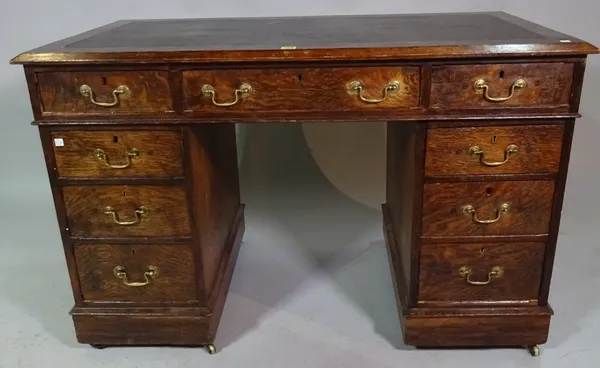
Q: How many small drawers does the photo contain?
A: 8